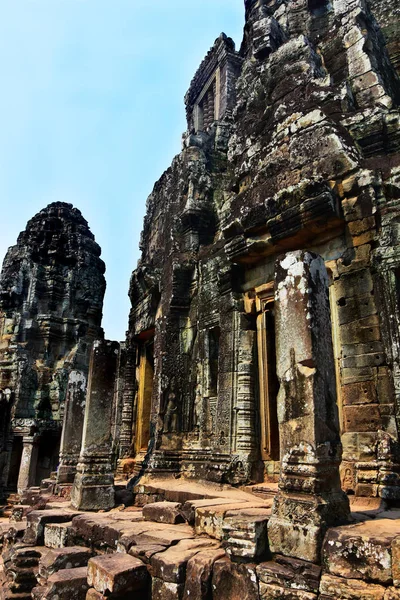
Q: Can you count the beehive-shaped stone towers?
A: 1